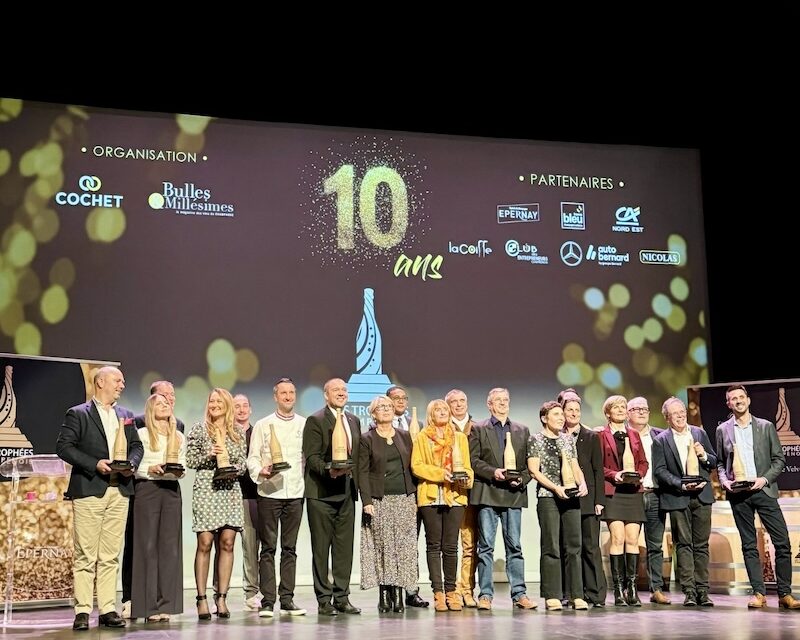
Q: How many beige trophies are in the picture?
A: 12